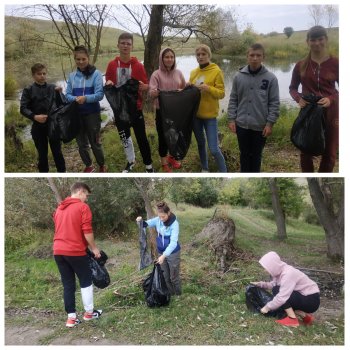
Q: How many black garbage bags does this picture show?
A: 7